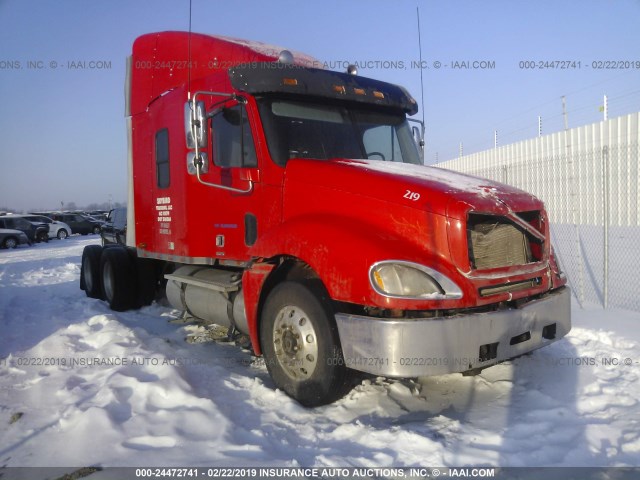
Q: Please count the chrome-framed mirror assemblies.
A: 2